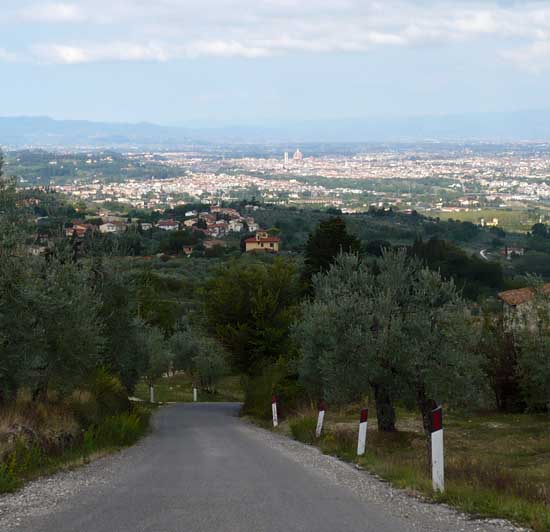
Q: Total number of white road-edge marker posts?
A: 6